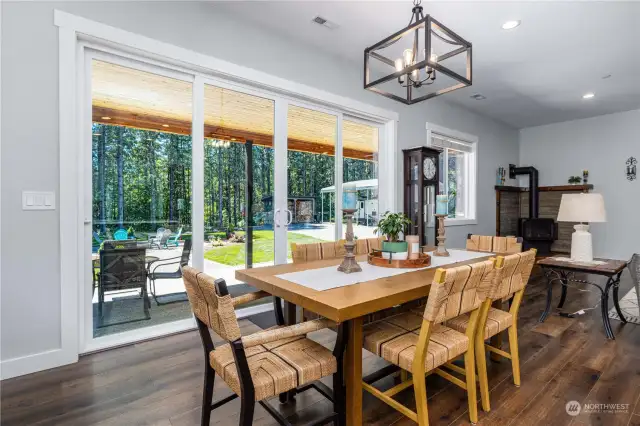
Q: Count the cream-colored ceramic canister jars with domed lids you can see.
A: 0